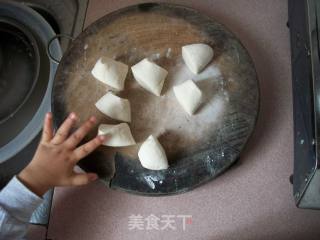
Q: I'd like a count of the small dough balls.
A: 7